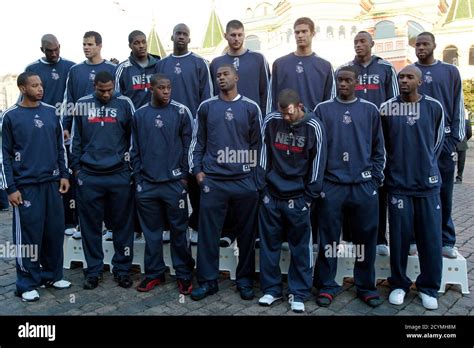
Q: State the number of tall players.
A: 15